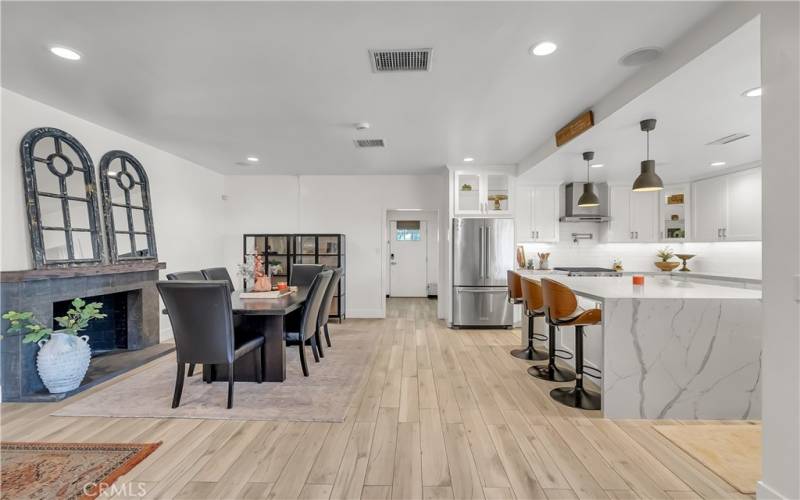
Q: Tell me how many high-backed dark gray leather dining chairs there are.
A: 6